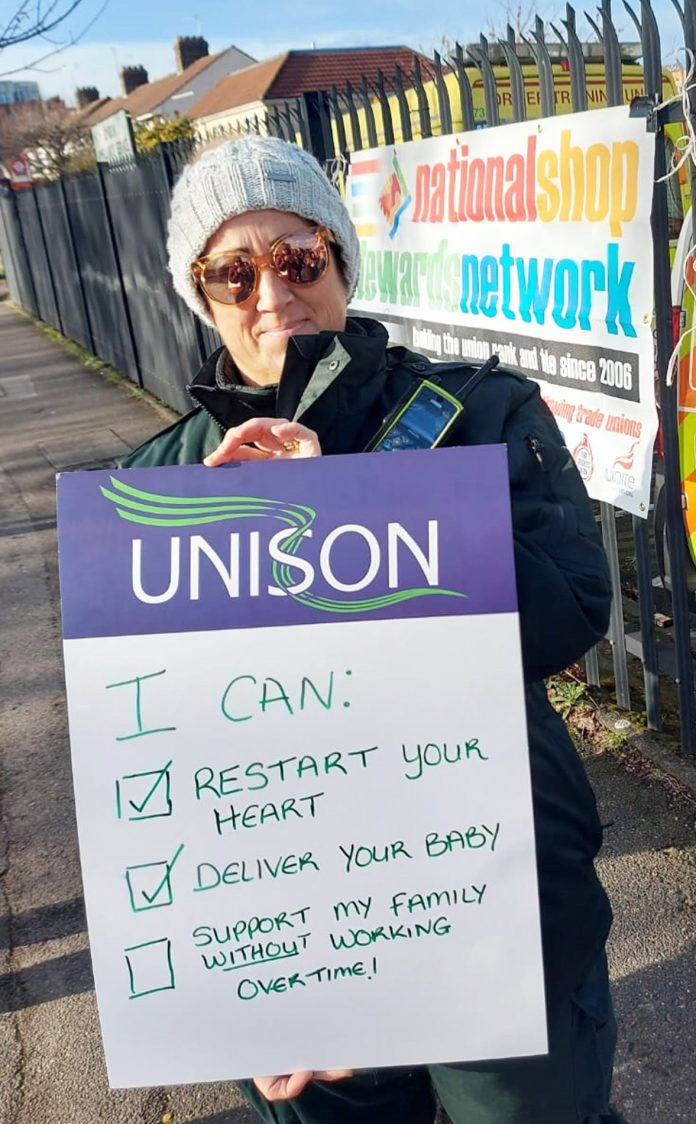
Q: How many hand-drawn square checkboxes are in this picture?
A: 3